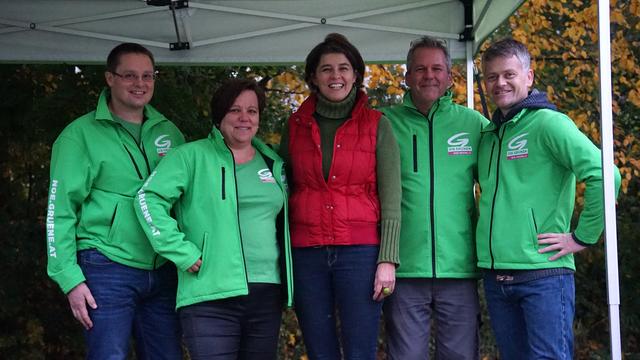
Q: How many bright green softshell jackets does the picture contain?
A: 4